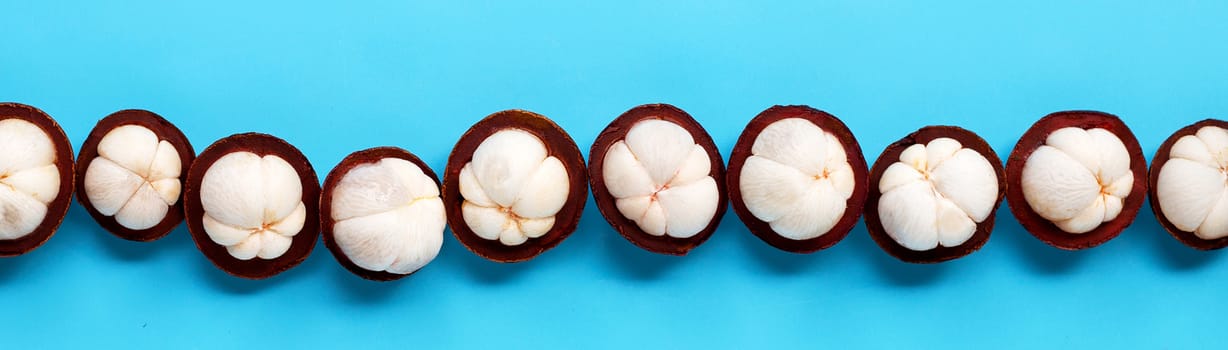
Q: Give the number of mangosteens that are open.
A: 10